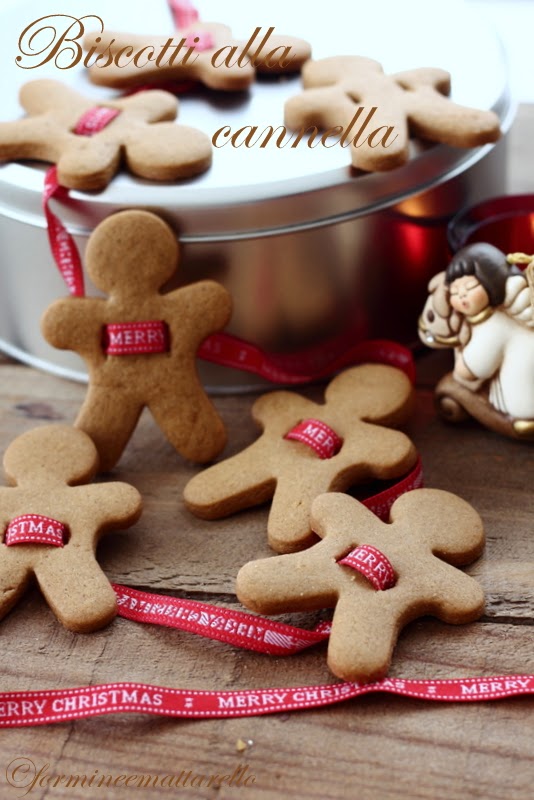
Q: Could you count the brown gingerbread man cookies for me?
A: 7